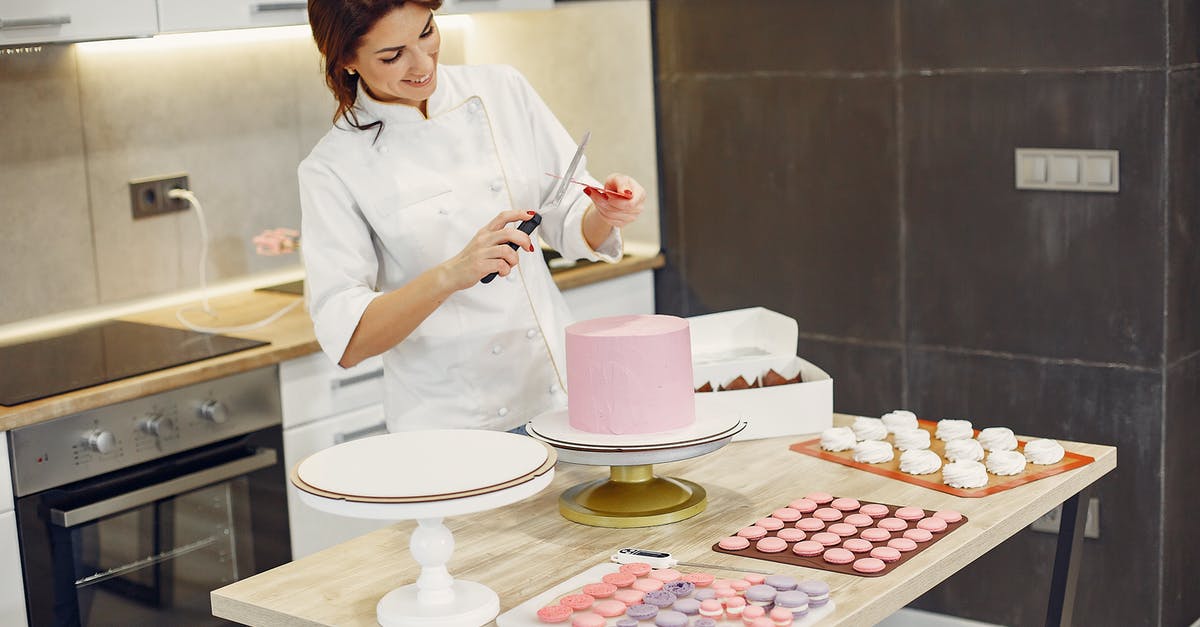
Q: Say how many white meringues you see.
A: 12